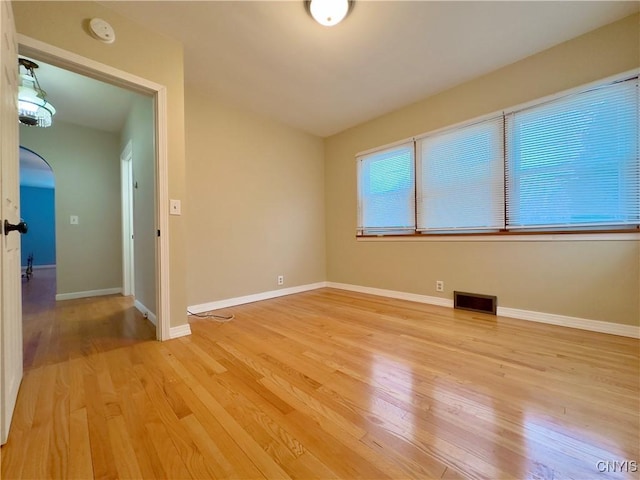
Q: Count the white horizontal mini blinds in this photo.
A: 3